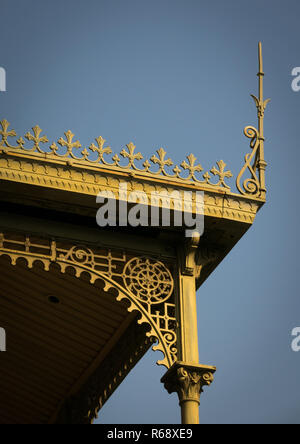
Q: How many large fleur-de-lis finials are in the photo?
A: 8